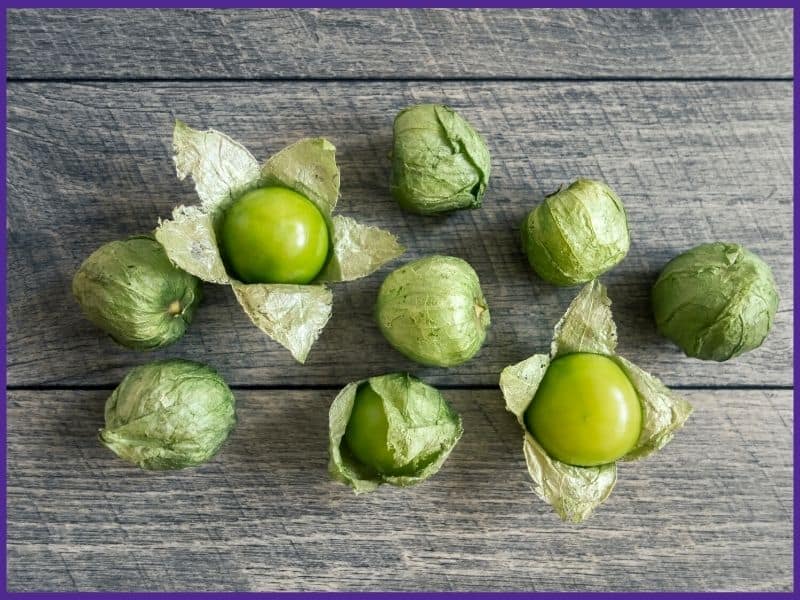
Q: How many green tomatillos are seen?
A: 9